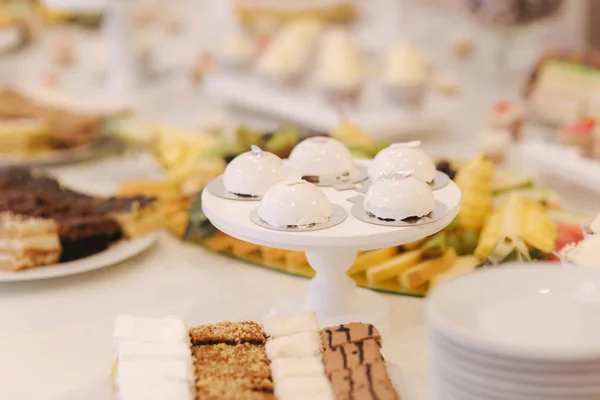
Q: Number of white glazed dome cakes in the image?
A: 5